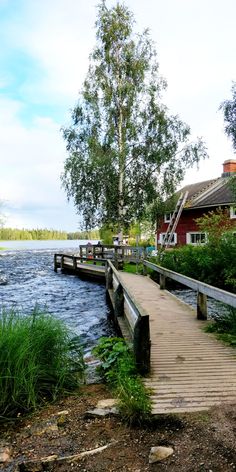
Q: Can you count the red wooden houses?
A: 1